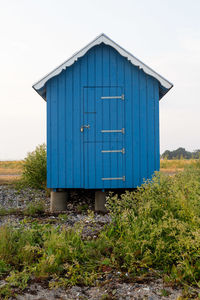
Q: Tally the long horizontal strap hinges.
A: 4